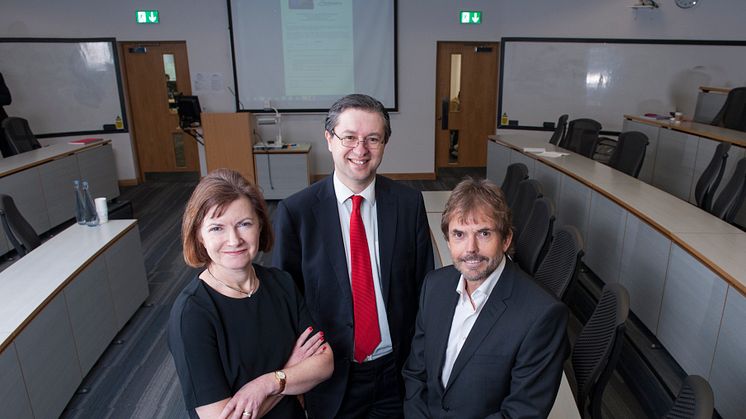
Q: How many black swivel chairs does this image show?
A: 14